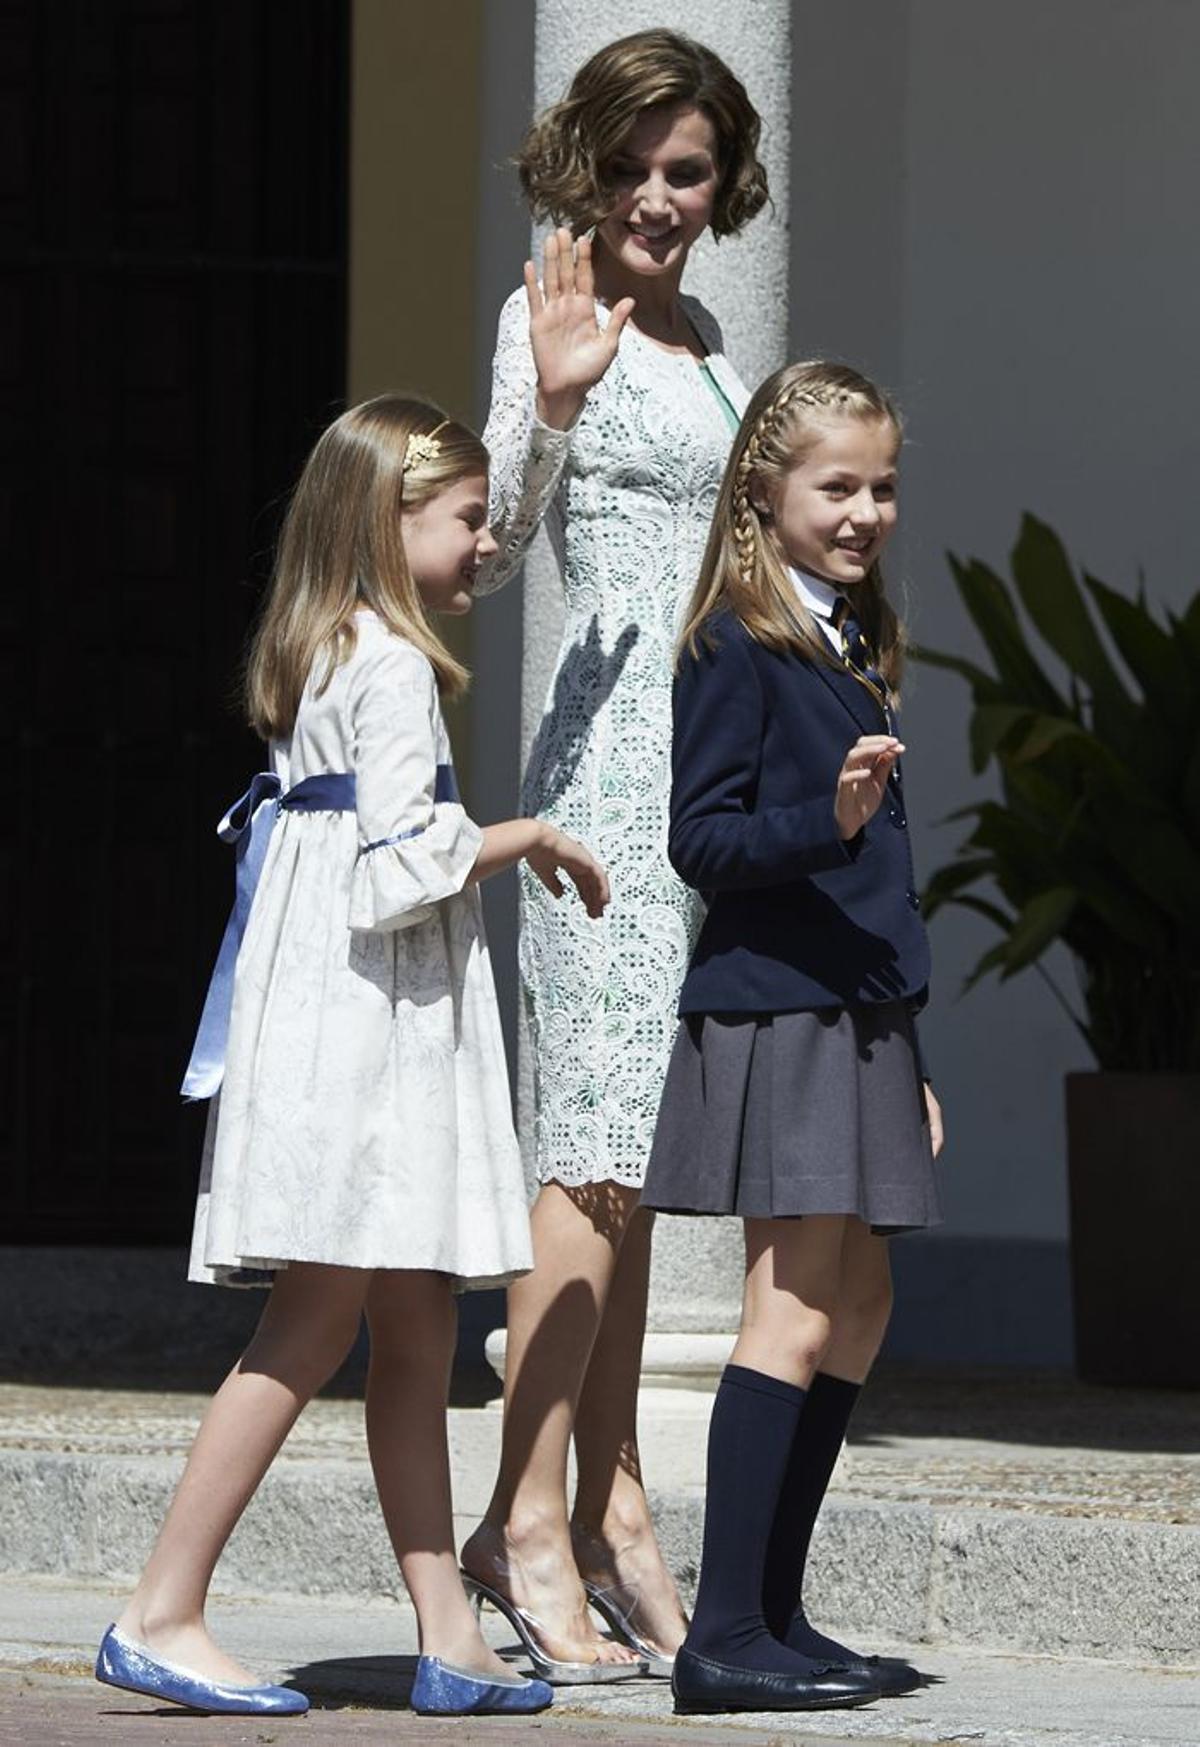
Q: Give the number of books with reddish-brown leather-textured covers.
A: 0